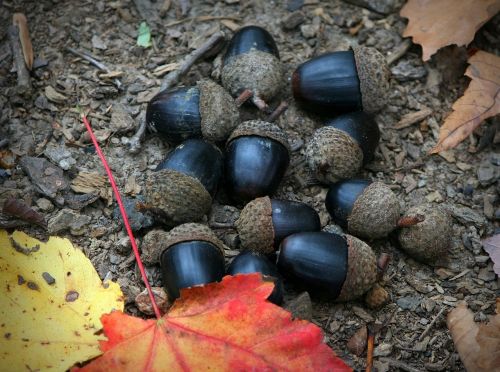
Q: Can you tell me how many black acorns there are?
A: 11